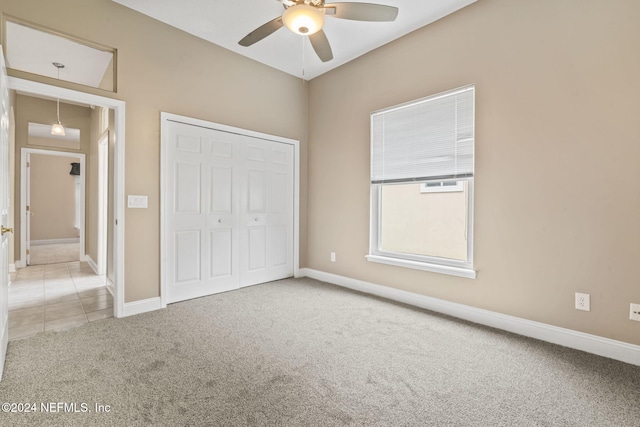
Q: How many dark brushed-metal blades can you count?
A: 3